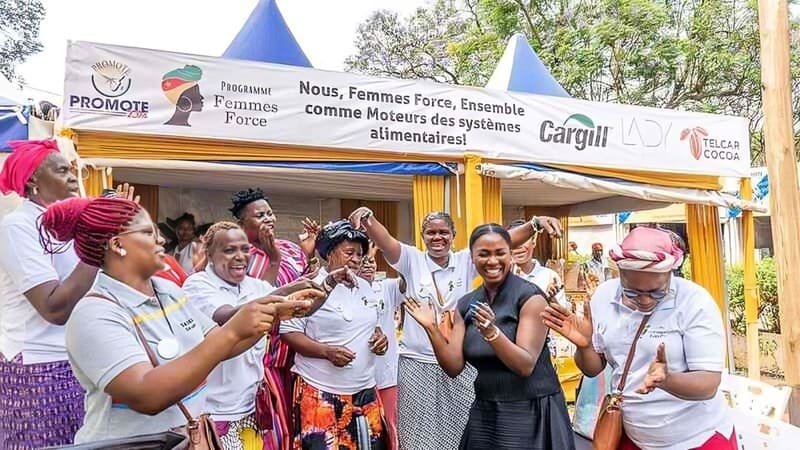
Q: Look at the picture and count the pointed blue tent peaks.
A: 2